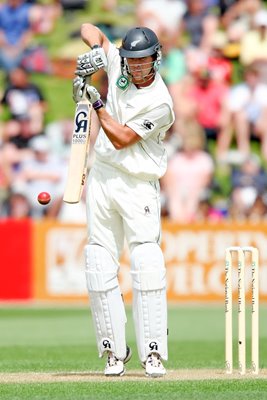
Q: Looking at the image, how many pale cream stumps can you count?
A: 3